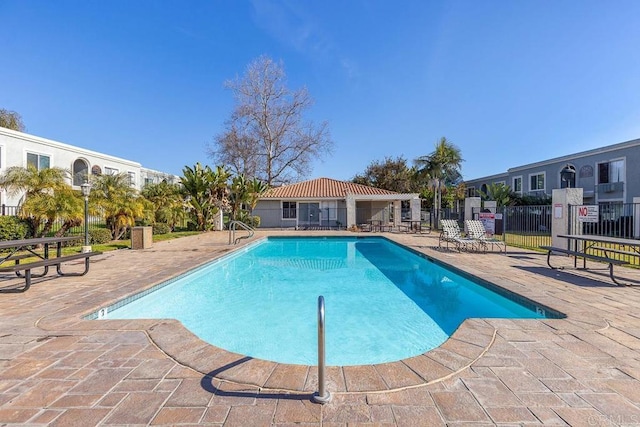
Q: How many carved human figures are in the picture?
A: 0